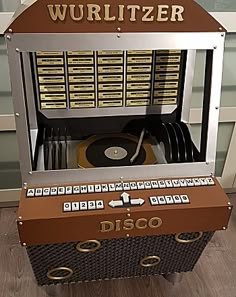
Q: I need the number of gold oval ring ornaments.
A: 4